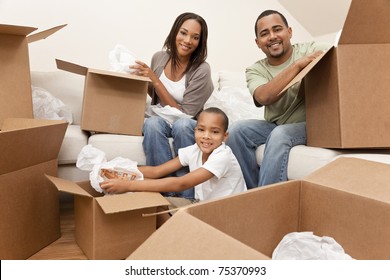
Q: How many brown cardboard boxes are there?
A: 6